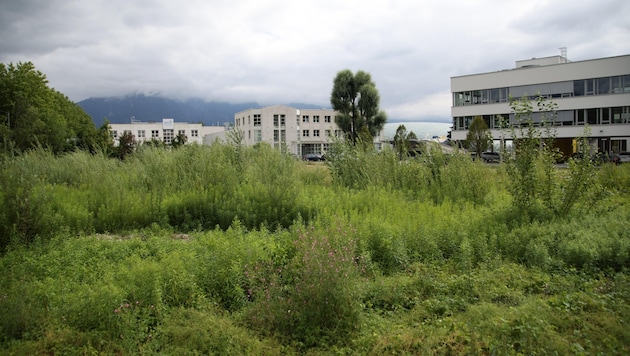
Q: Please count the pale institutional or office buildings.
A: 3